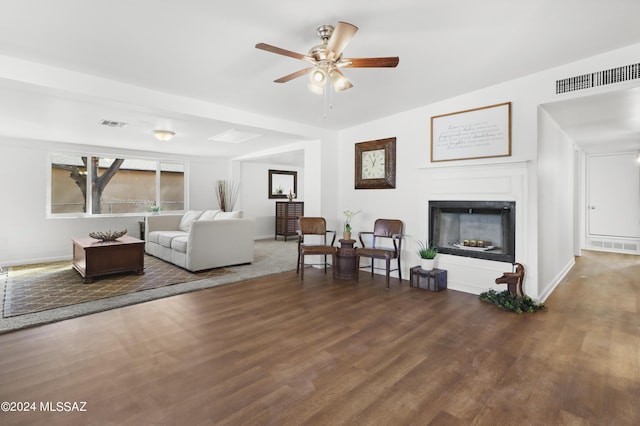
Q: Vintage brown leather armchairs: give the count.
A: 2